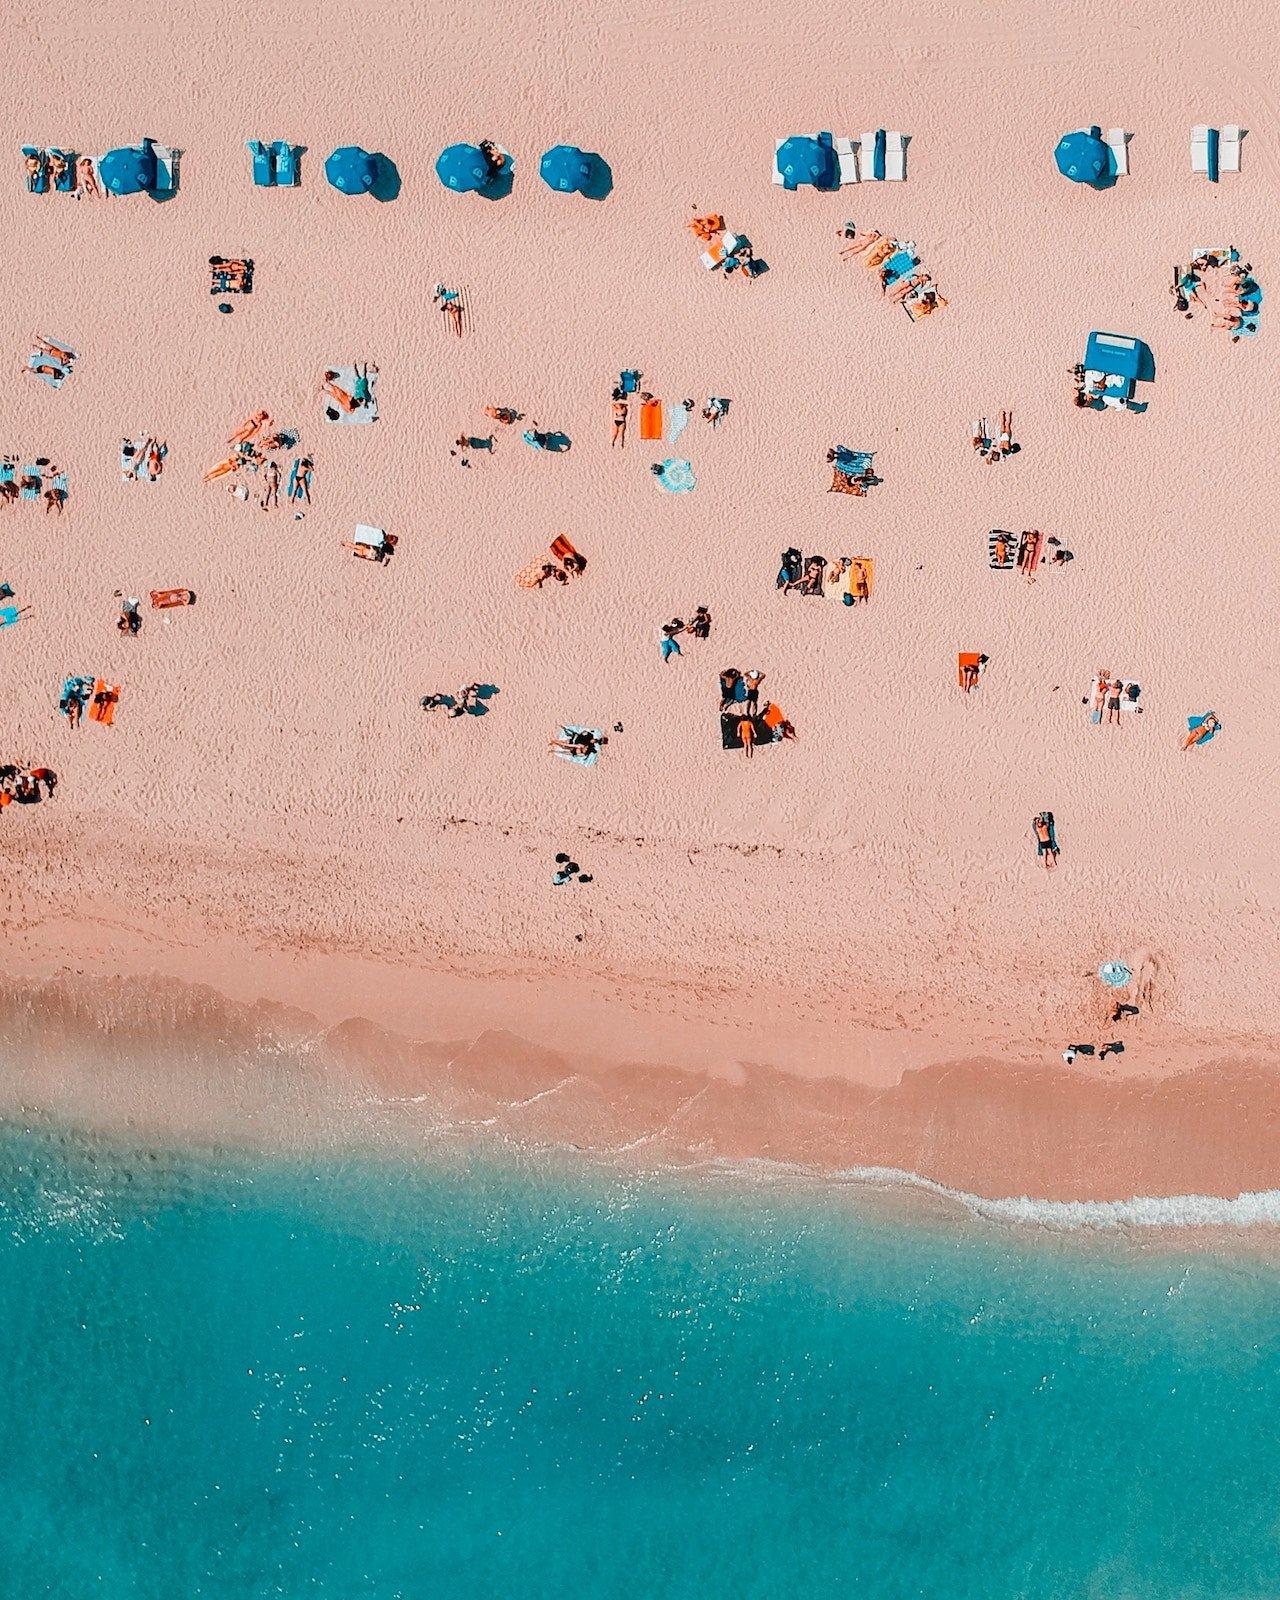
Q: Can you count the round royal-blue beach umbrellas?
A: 6